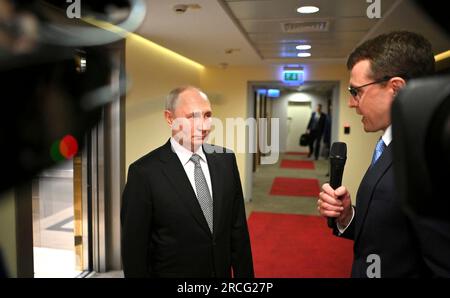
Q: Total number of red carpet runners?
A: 4